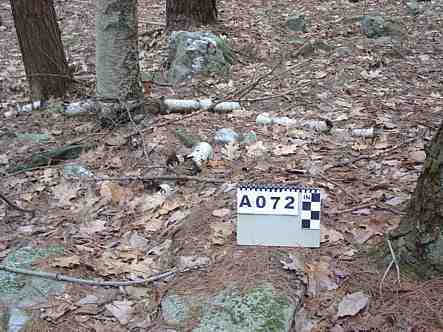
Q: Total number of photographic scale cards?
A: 1